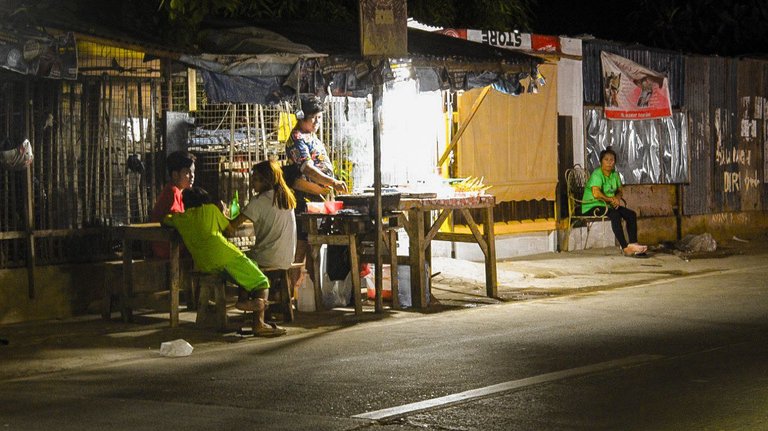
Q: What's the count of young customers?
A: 3